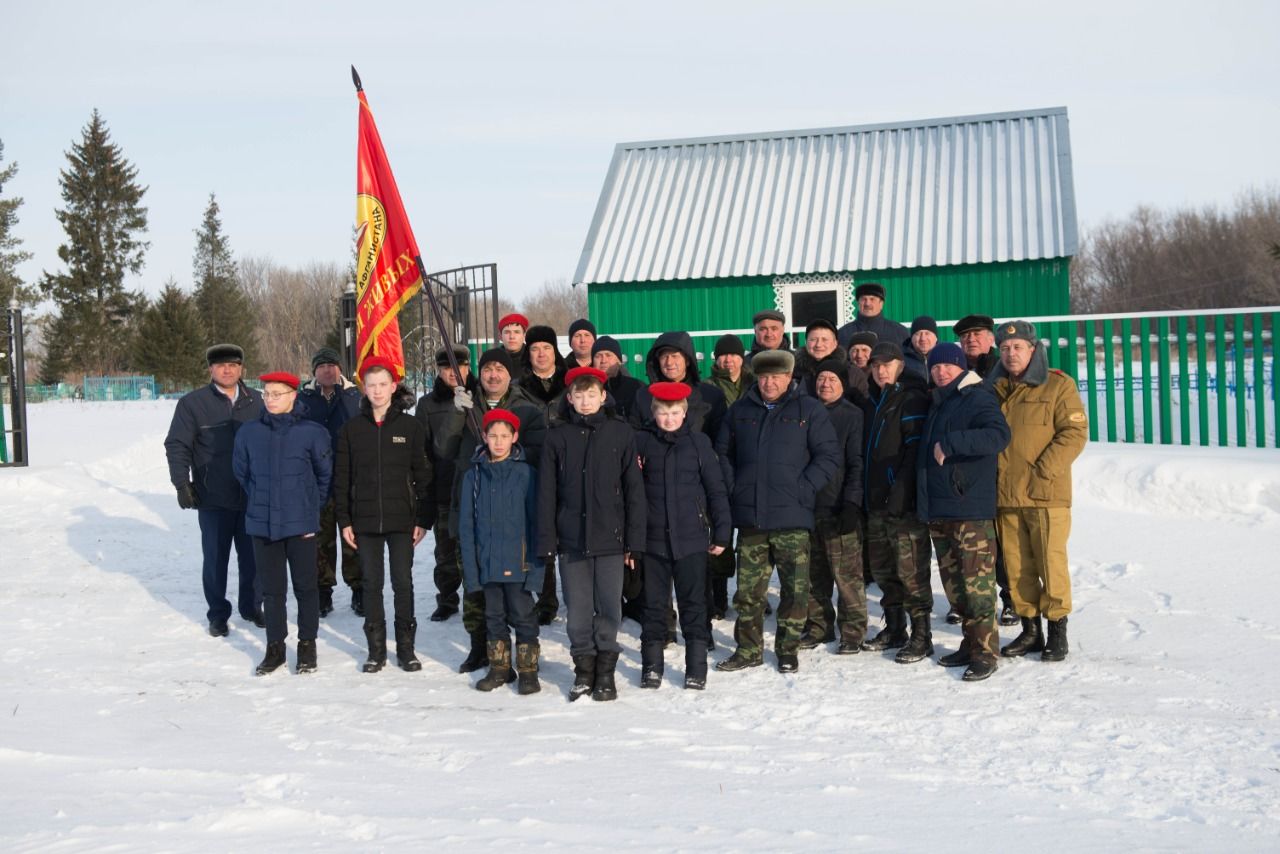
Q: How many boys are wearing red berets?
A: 6